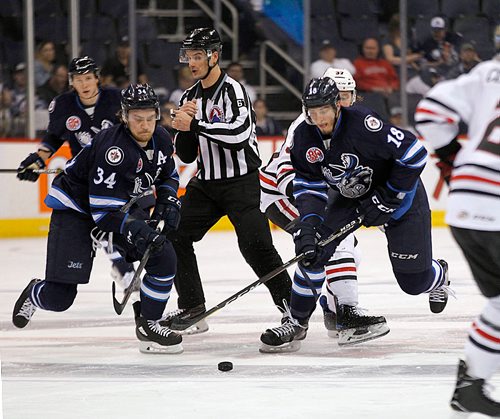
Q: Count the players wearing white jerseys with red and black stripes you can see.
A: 2